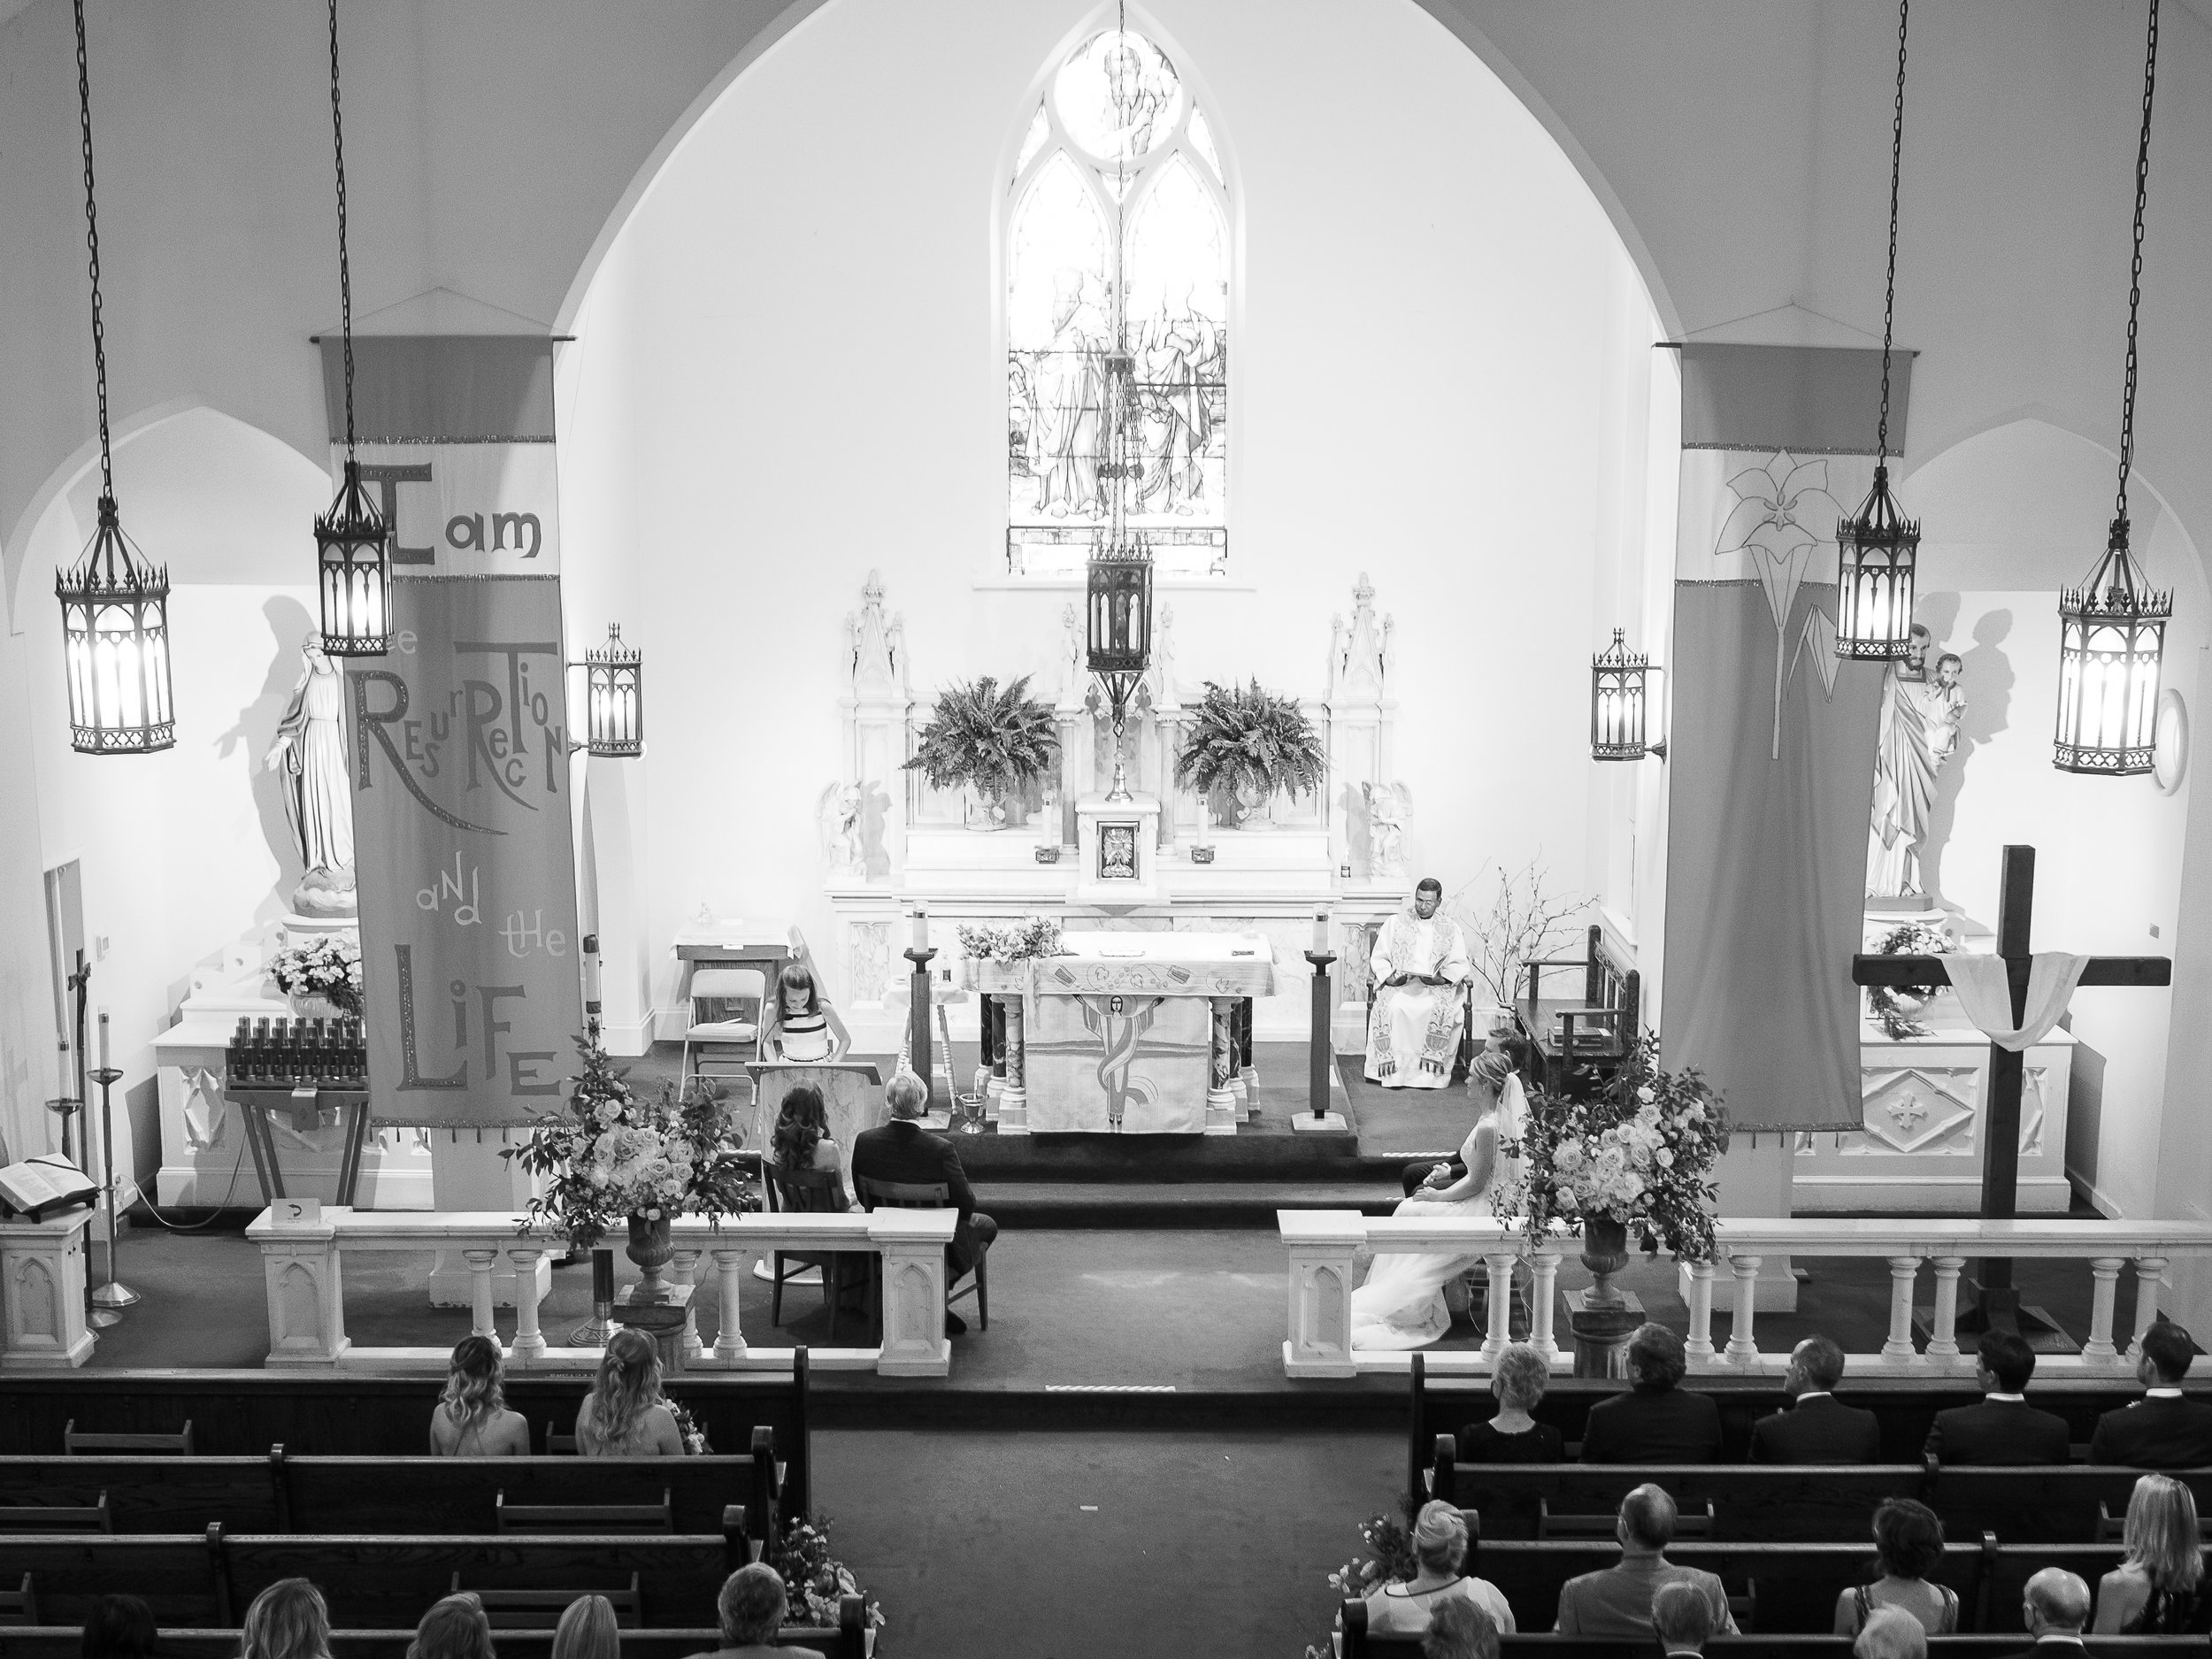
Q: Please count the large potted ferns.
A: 2